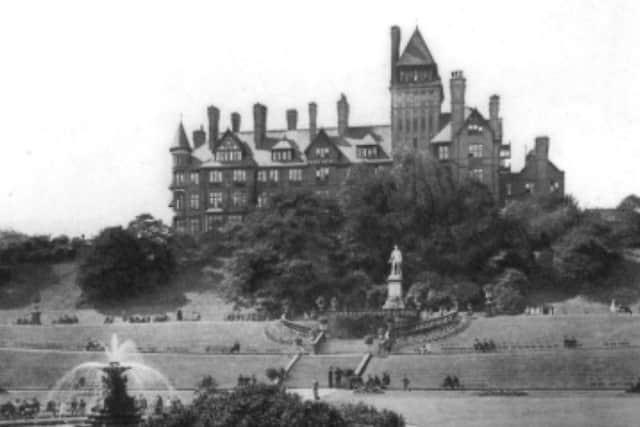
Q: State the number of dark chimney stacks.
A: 11